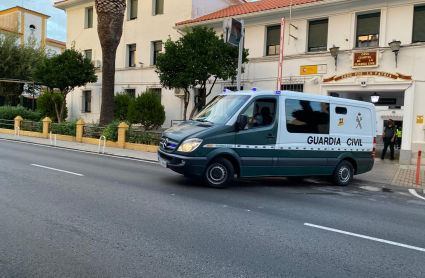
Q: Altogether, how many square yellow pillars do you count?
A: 4